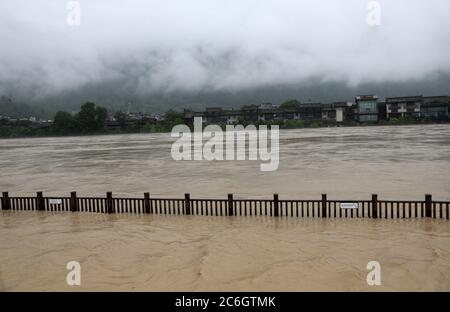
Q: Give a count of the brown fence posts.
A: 11